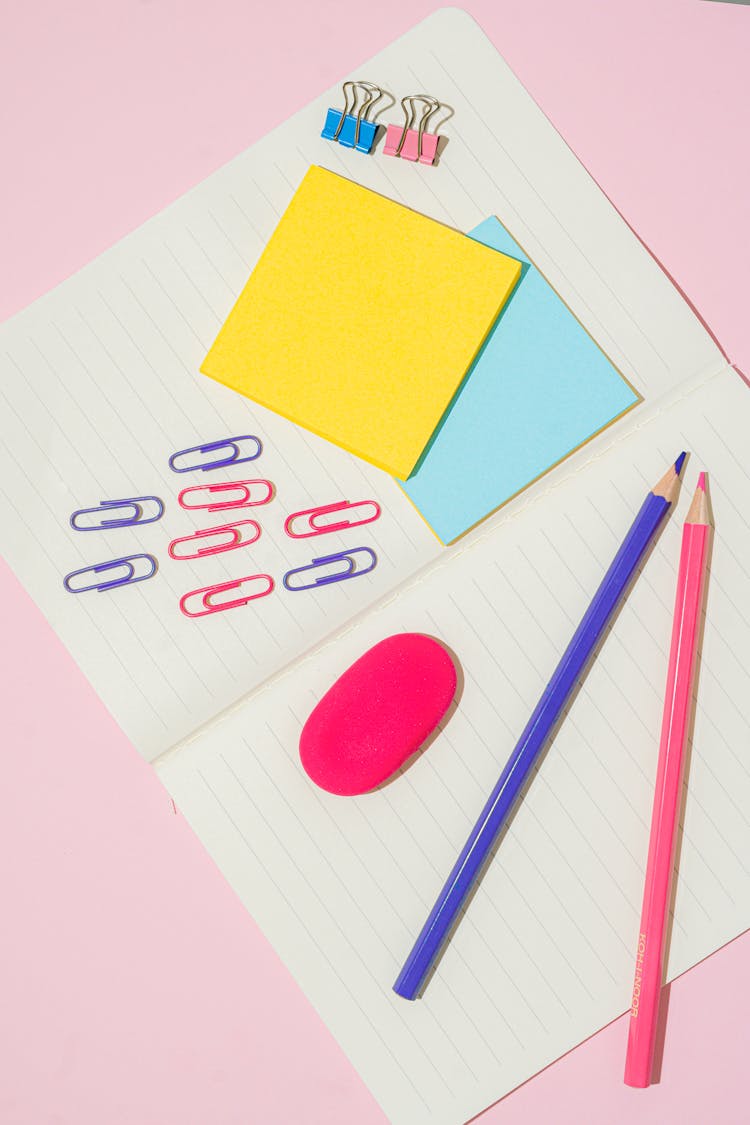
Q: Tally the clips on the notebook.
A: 10